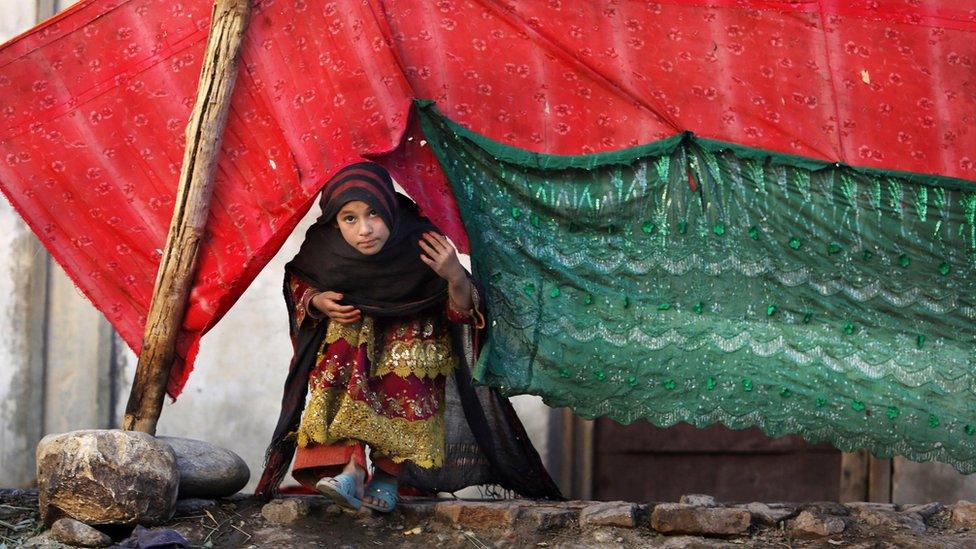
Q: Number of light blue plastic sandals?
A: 2